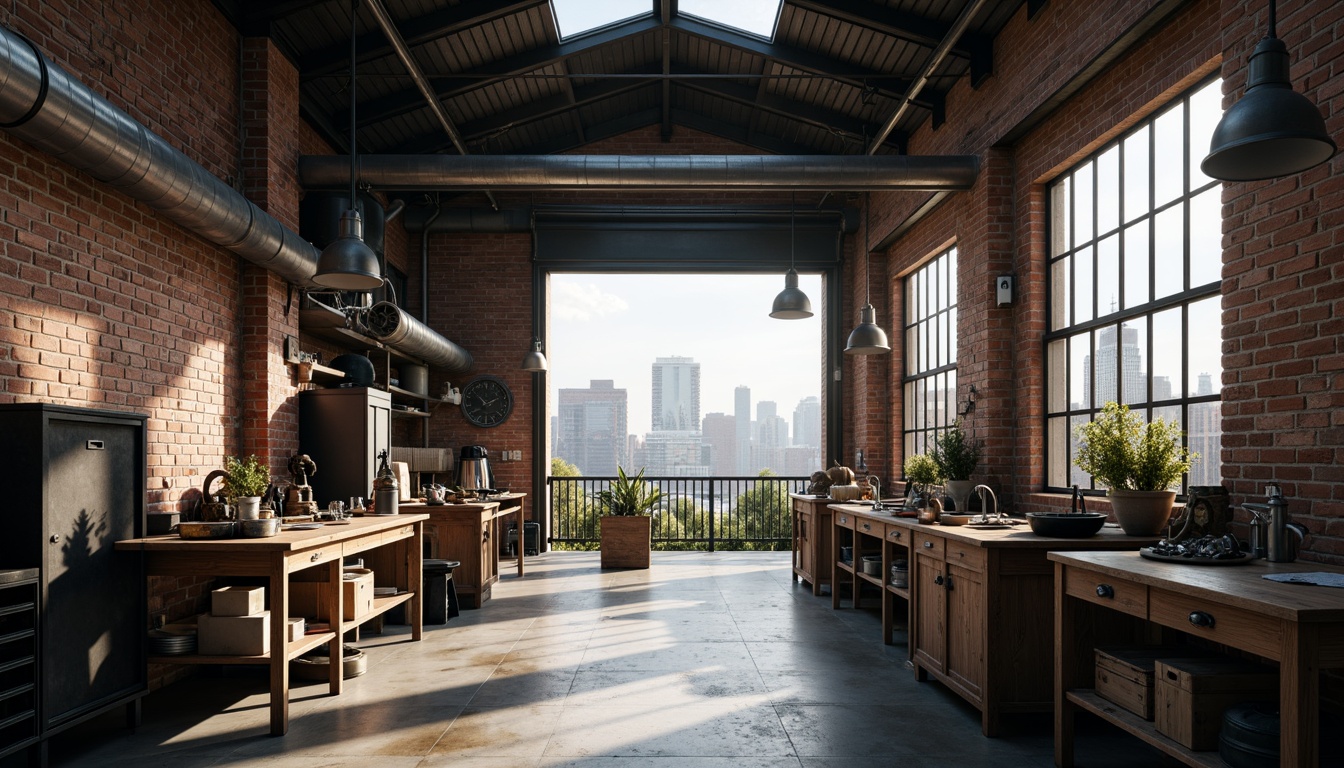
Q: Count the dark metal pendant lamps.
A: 5